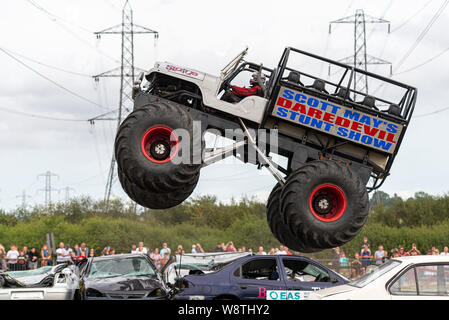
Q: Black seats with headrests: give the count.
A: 5